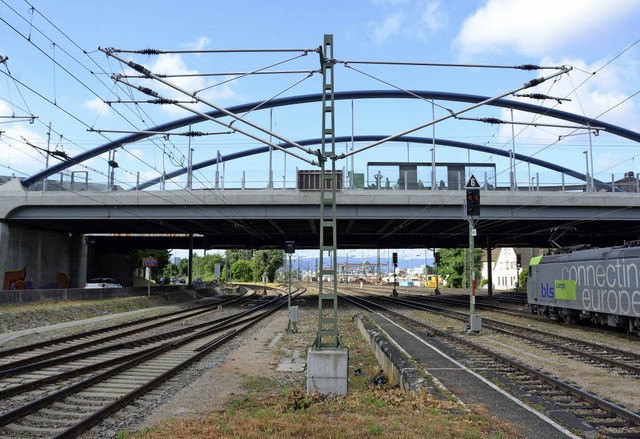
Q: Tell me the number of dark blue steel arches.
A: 2